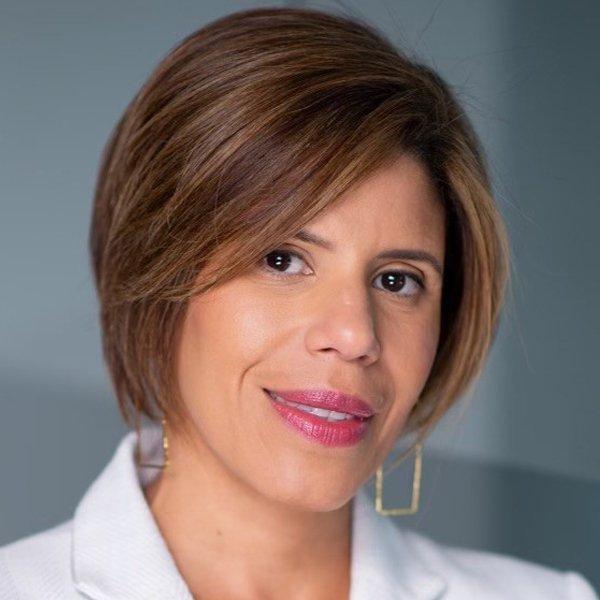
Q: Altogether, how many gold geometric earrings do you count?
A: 2